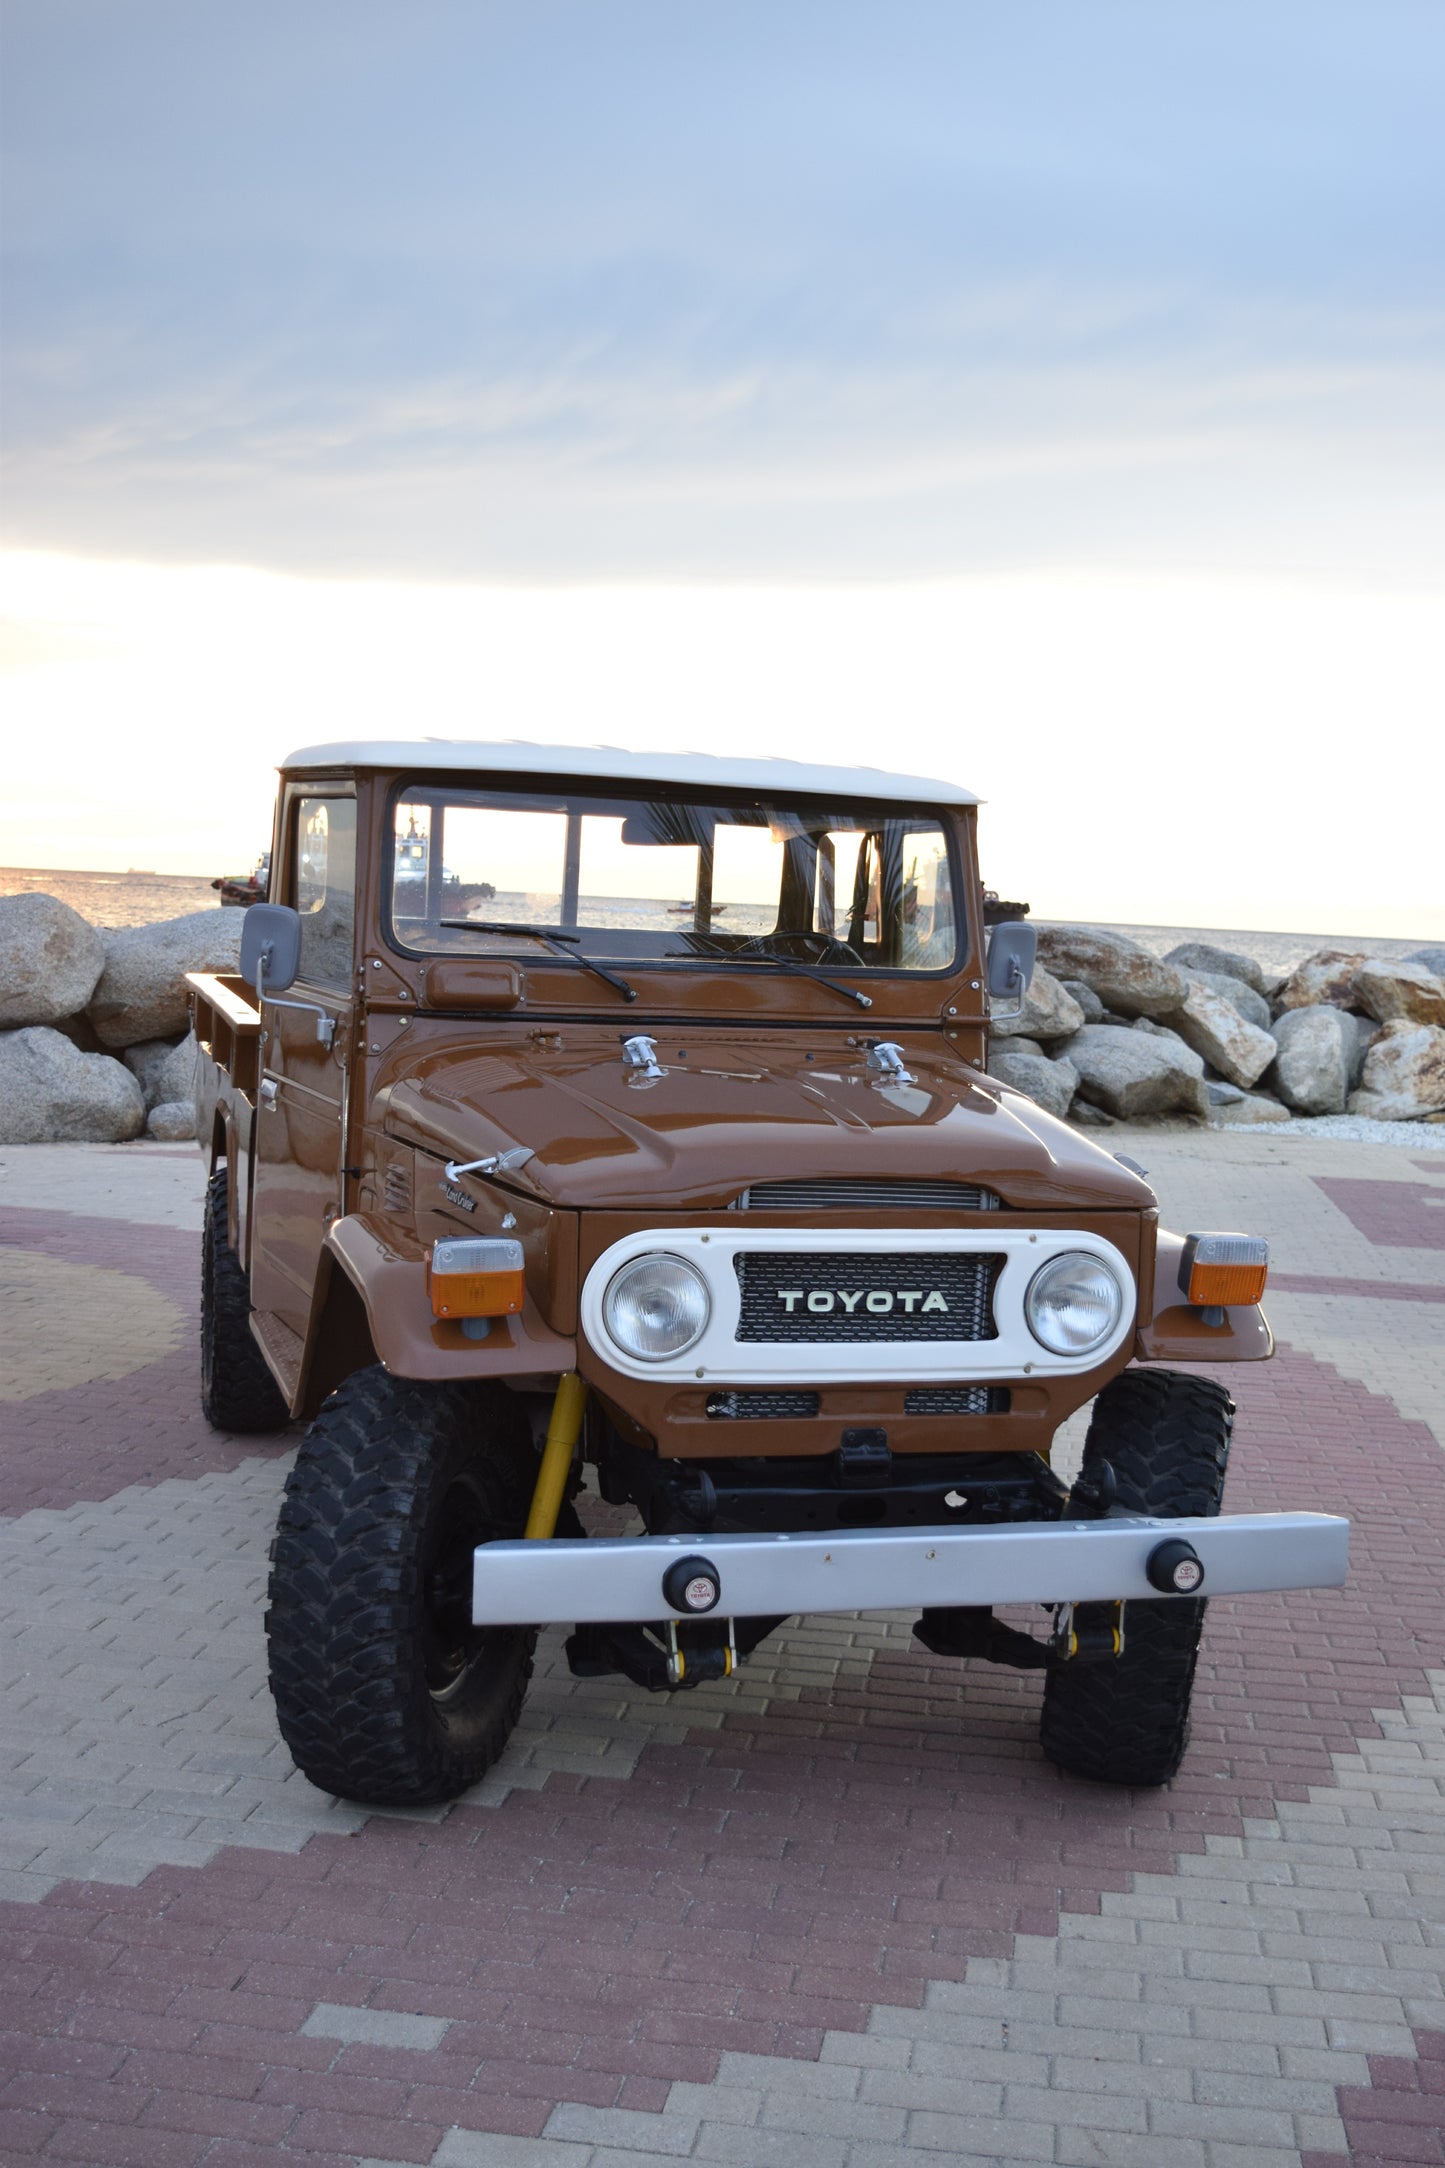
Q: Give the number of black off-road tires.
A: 3